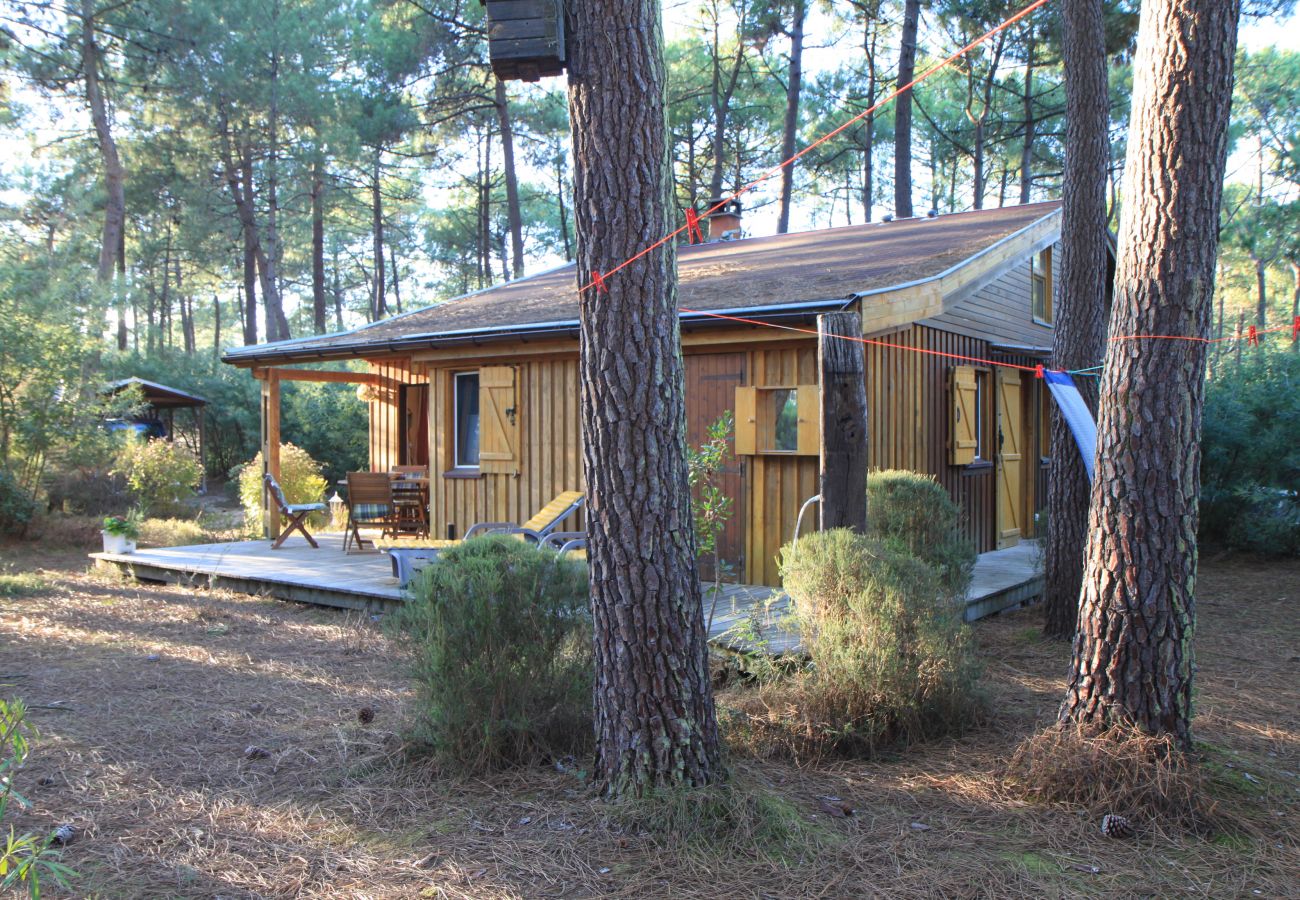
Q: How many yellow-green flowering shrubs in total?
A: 2